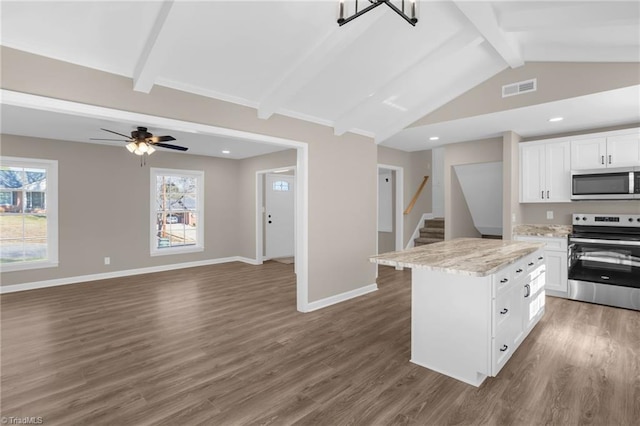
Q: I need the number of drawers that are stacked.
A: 3